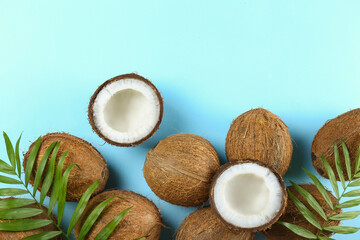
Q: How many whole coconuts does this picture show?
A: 8